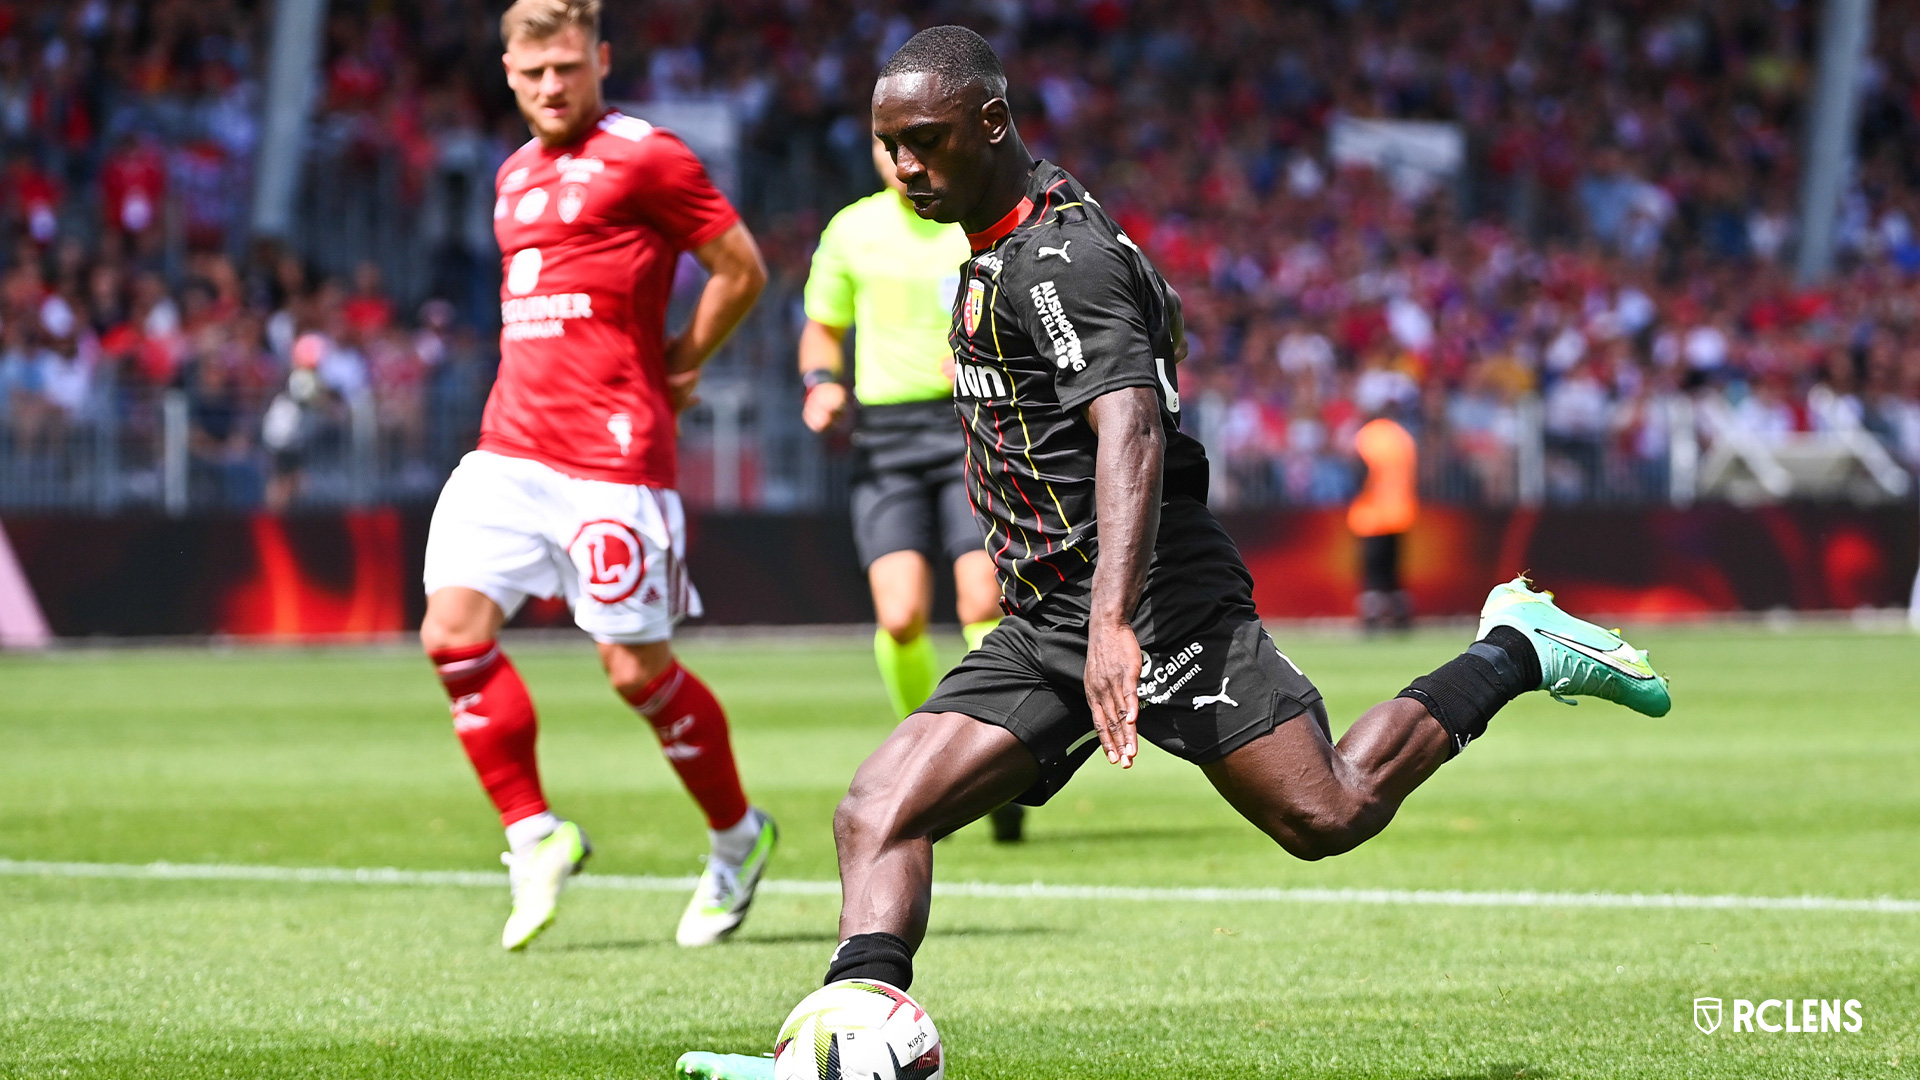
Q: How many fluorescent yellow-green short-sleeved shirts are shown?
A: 1